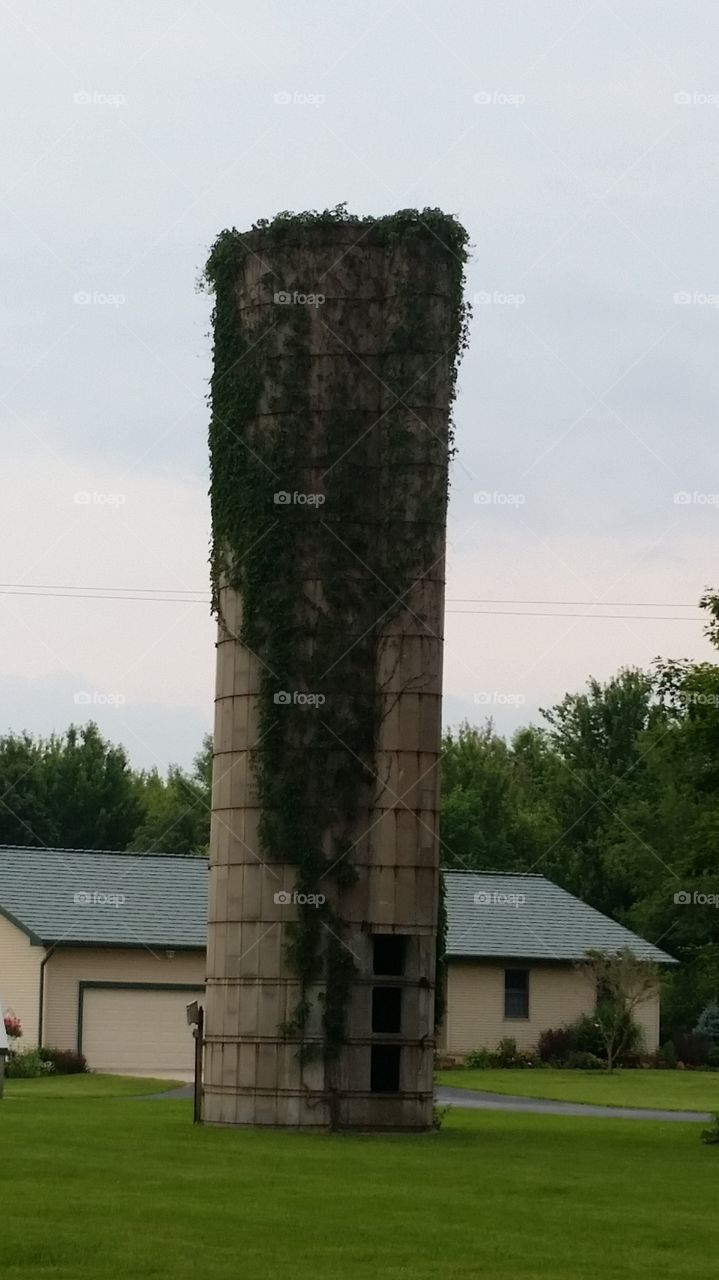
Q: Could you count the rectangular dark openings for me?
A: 3